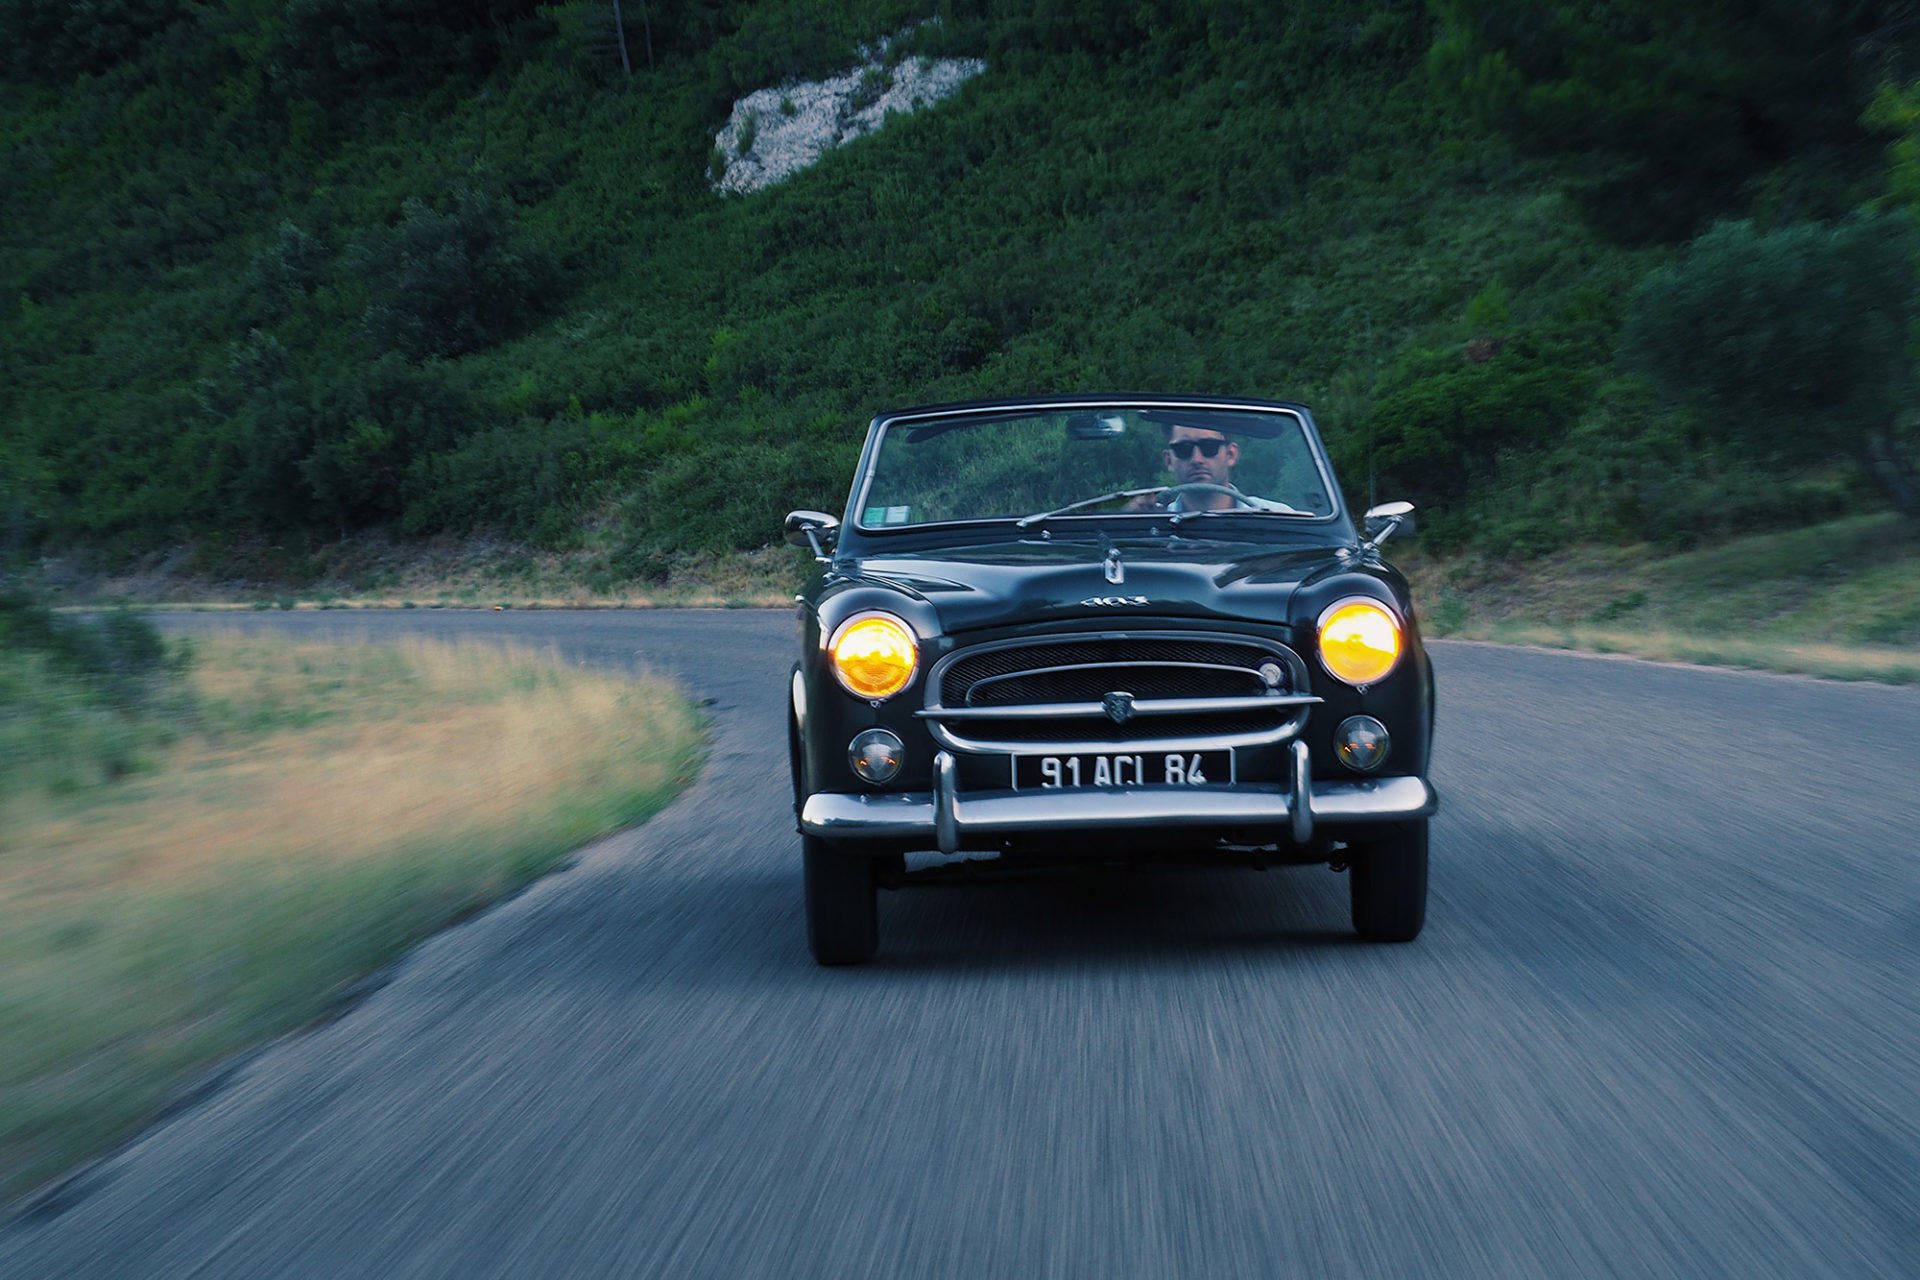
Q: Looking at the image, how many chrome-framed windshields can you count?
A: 1